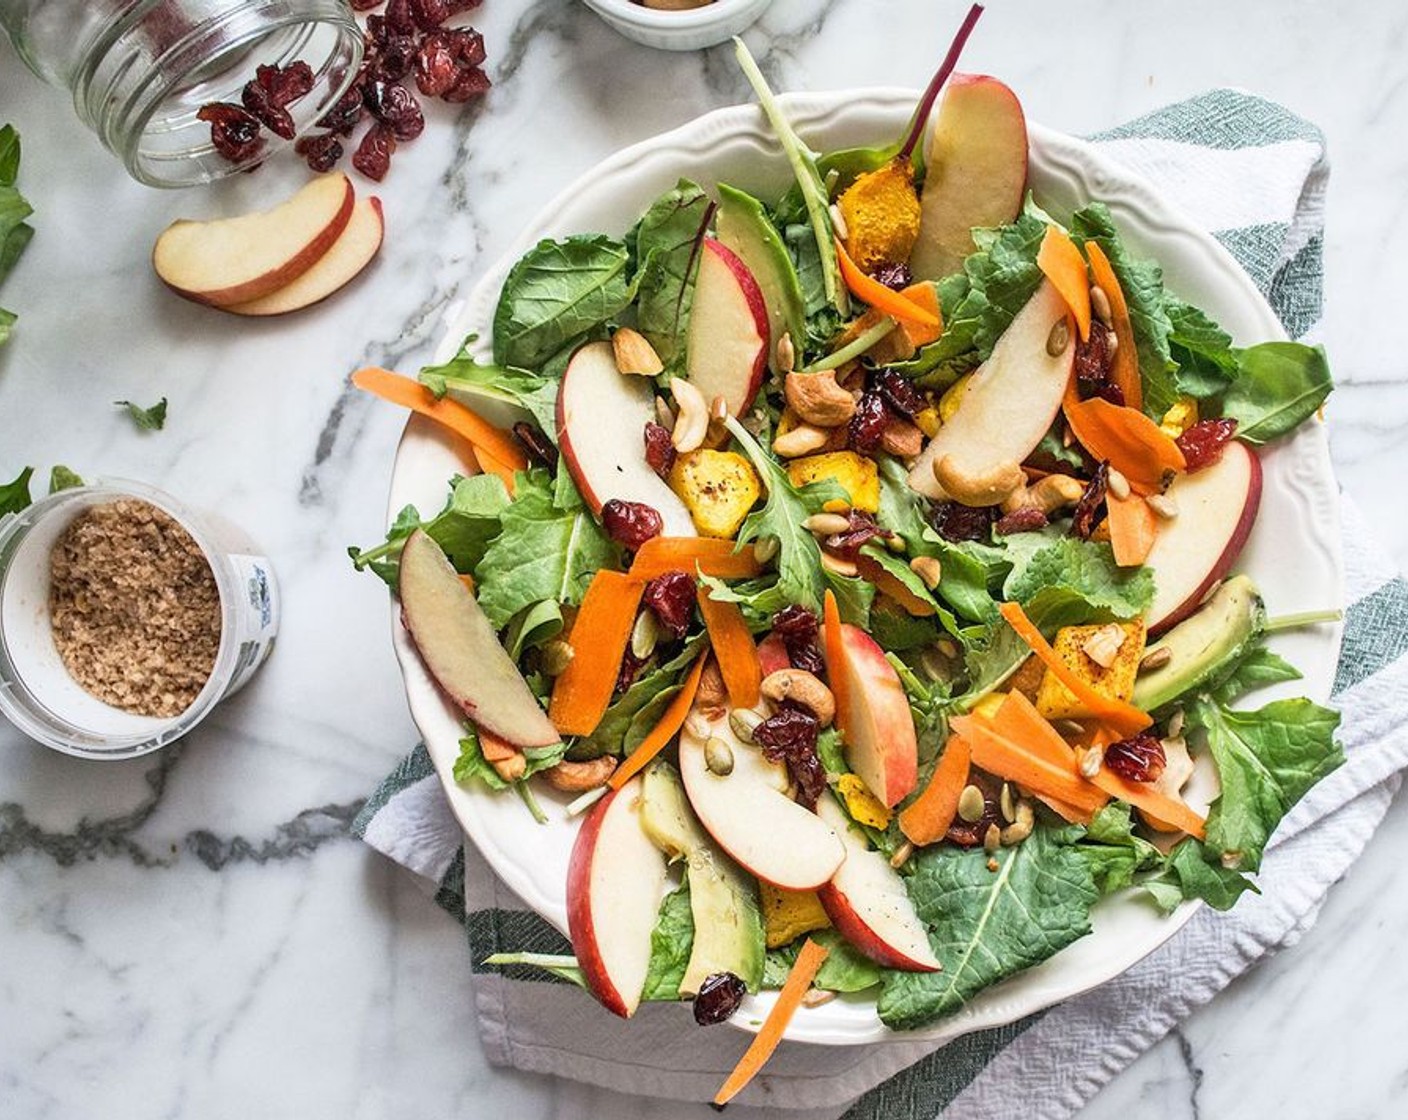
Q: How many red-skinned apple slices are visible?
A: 12